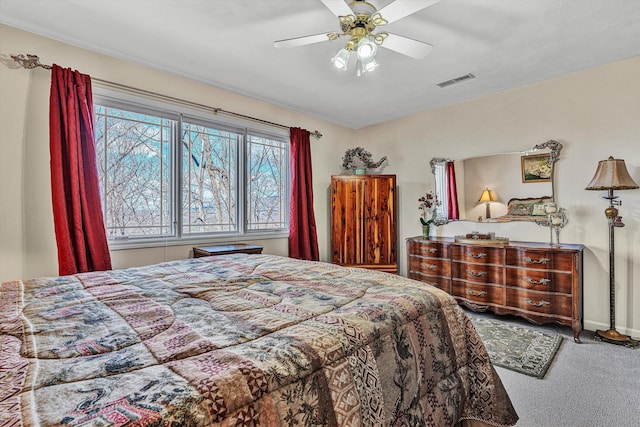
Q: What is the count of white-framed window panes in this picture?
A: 3